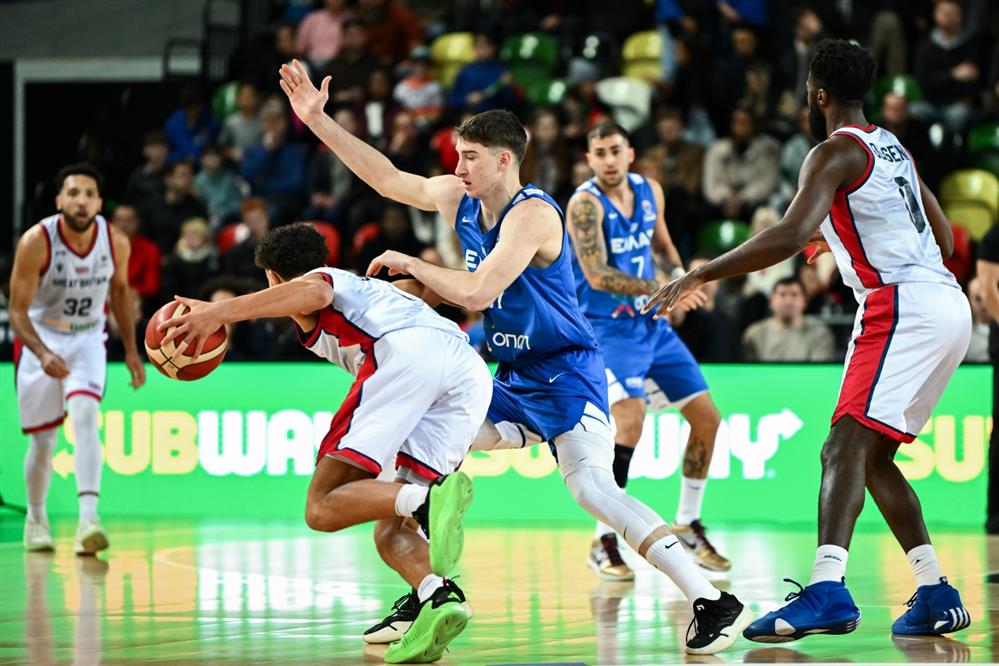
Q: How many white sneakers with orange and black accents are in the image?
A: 2